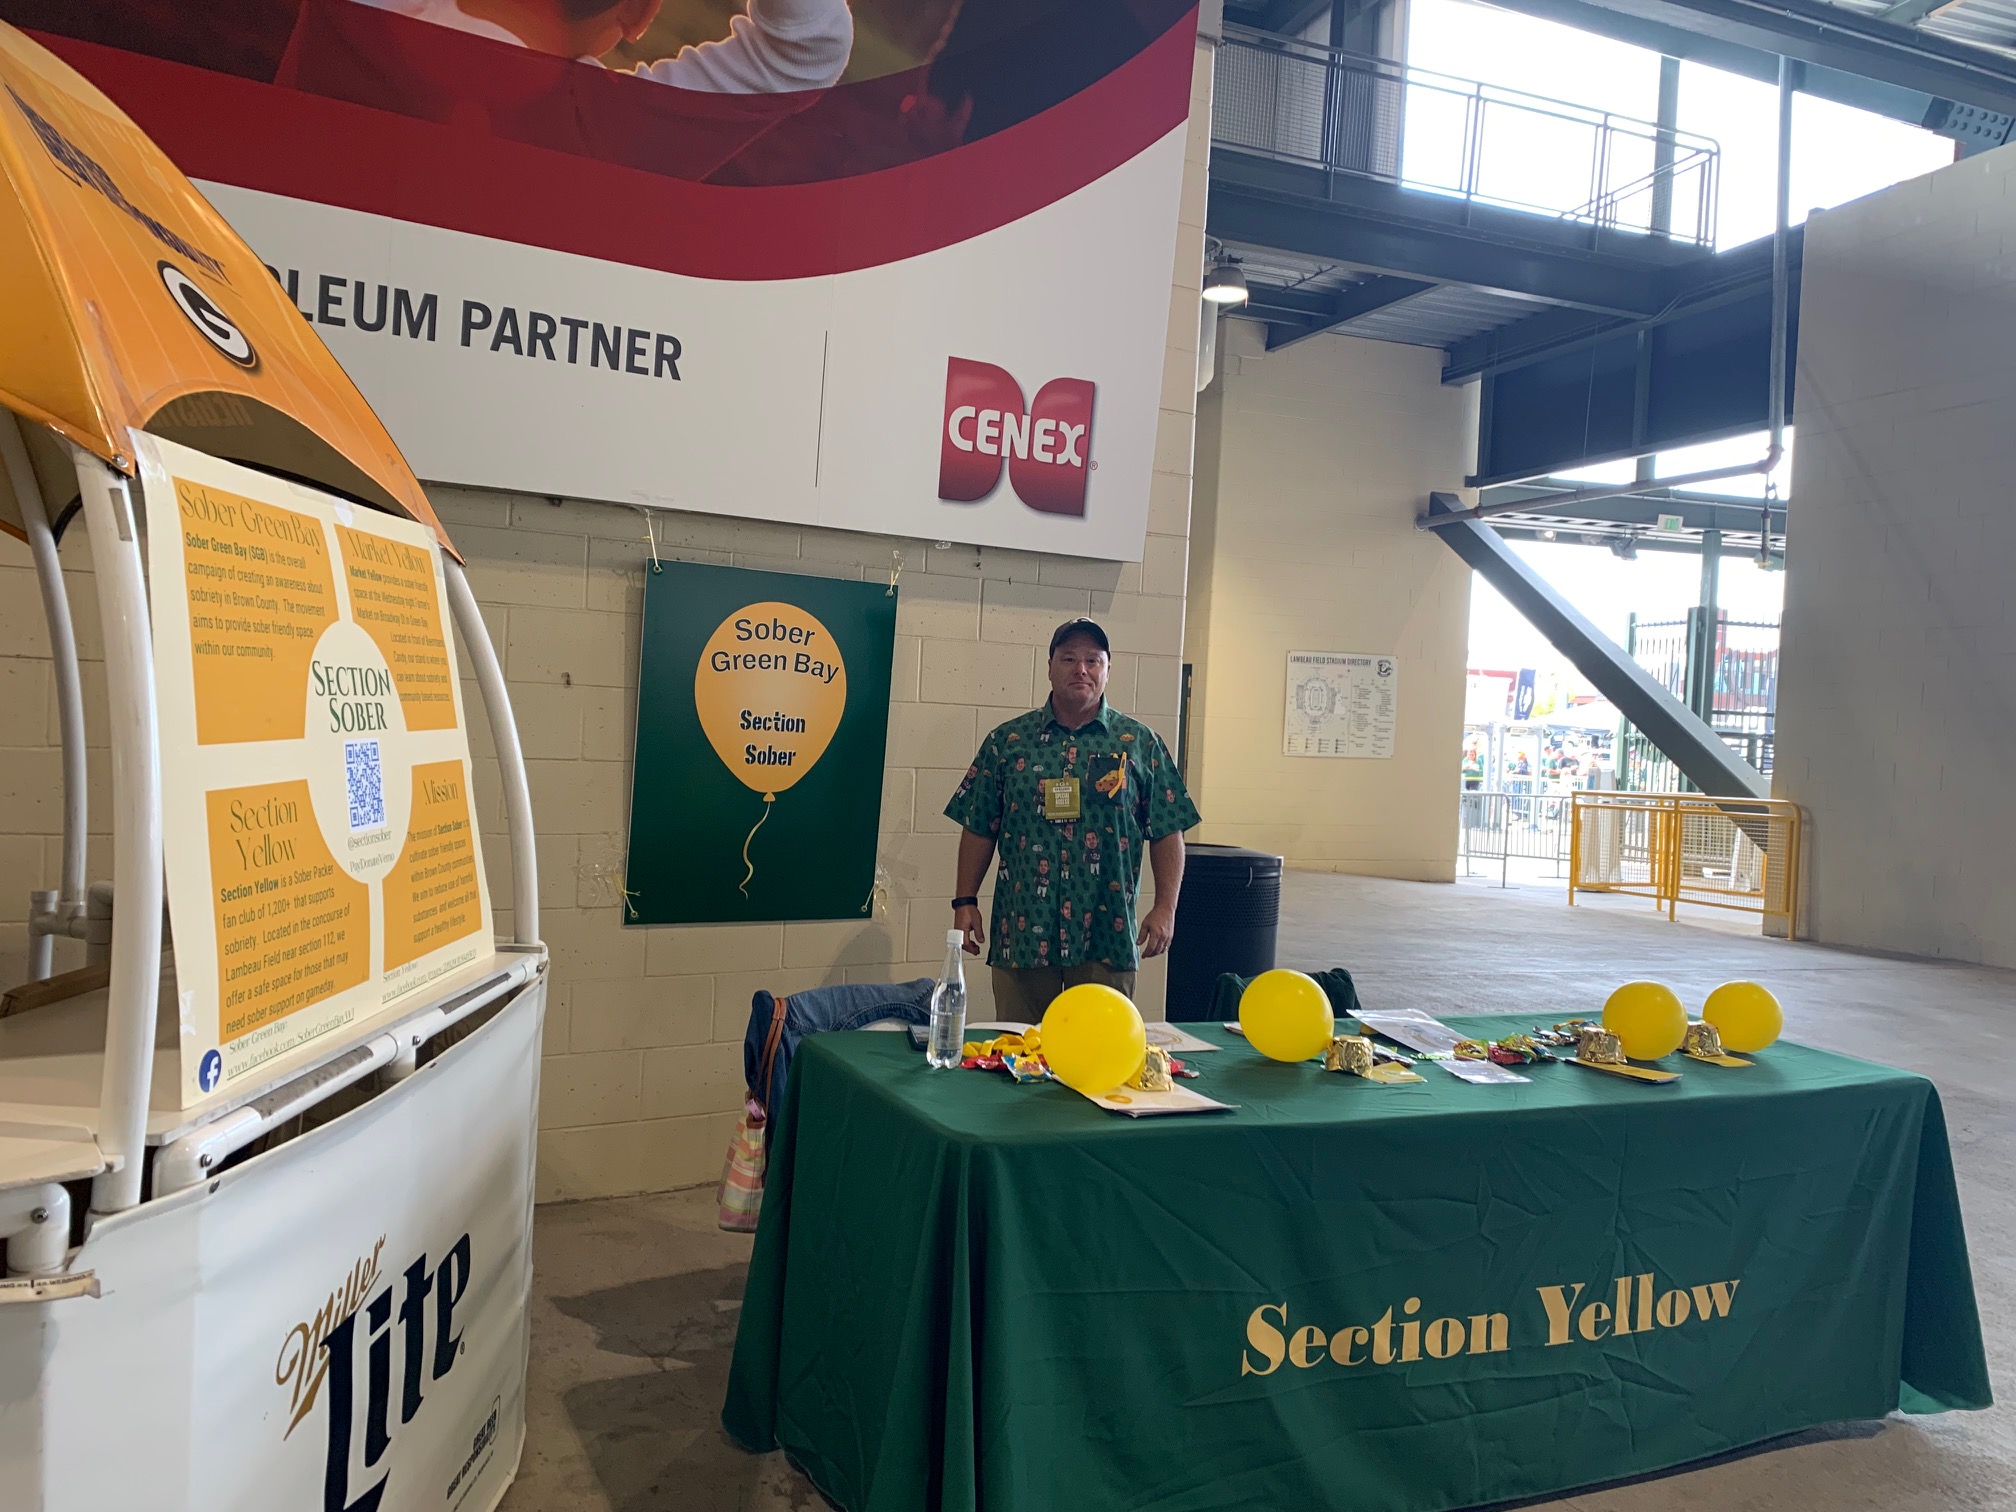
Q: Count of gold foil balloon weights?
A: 4